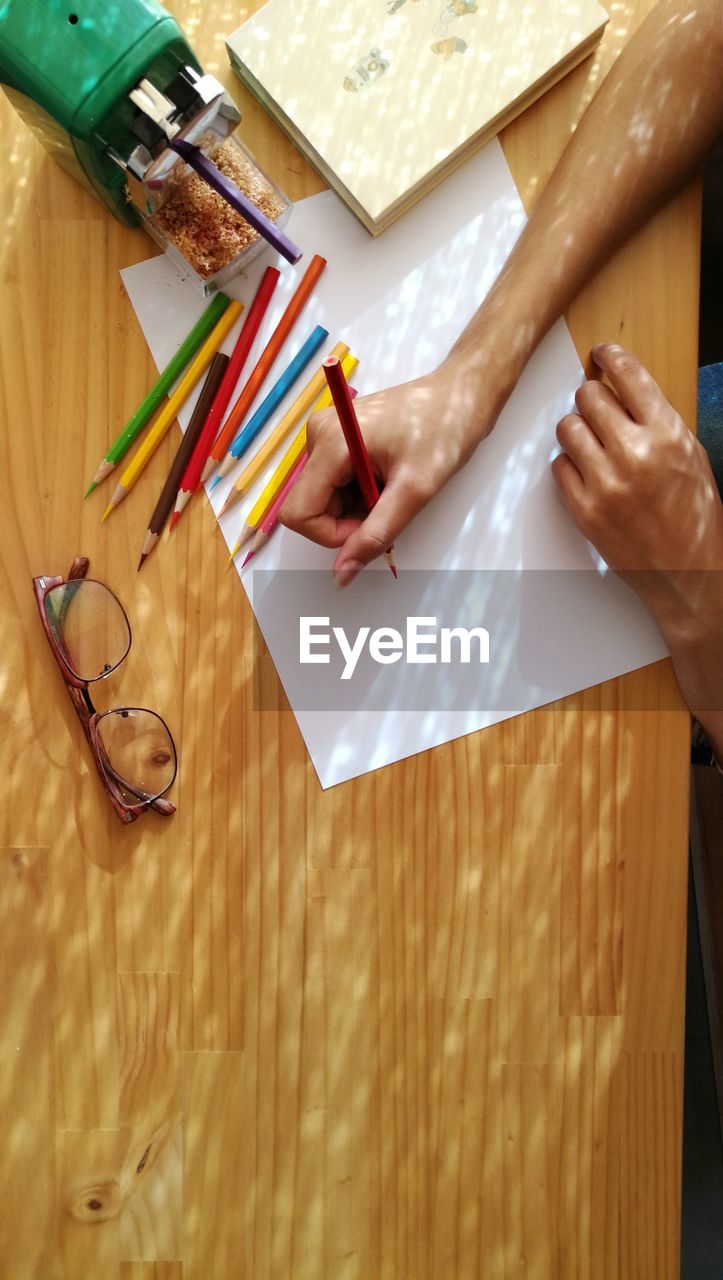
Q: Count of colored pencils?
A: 11